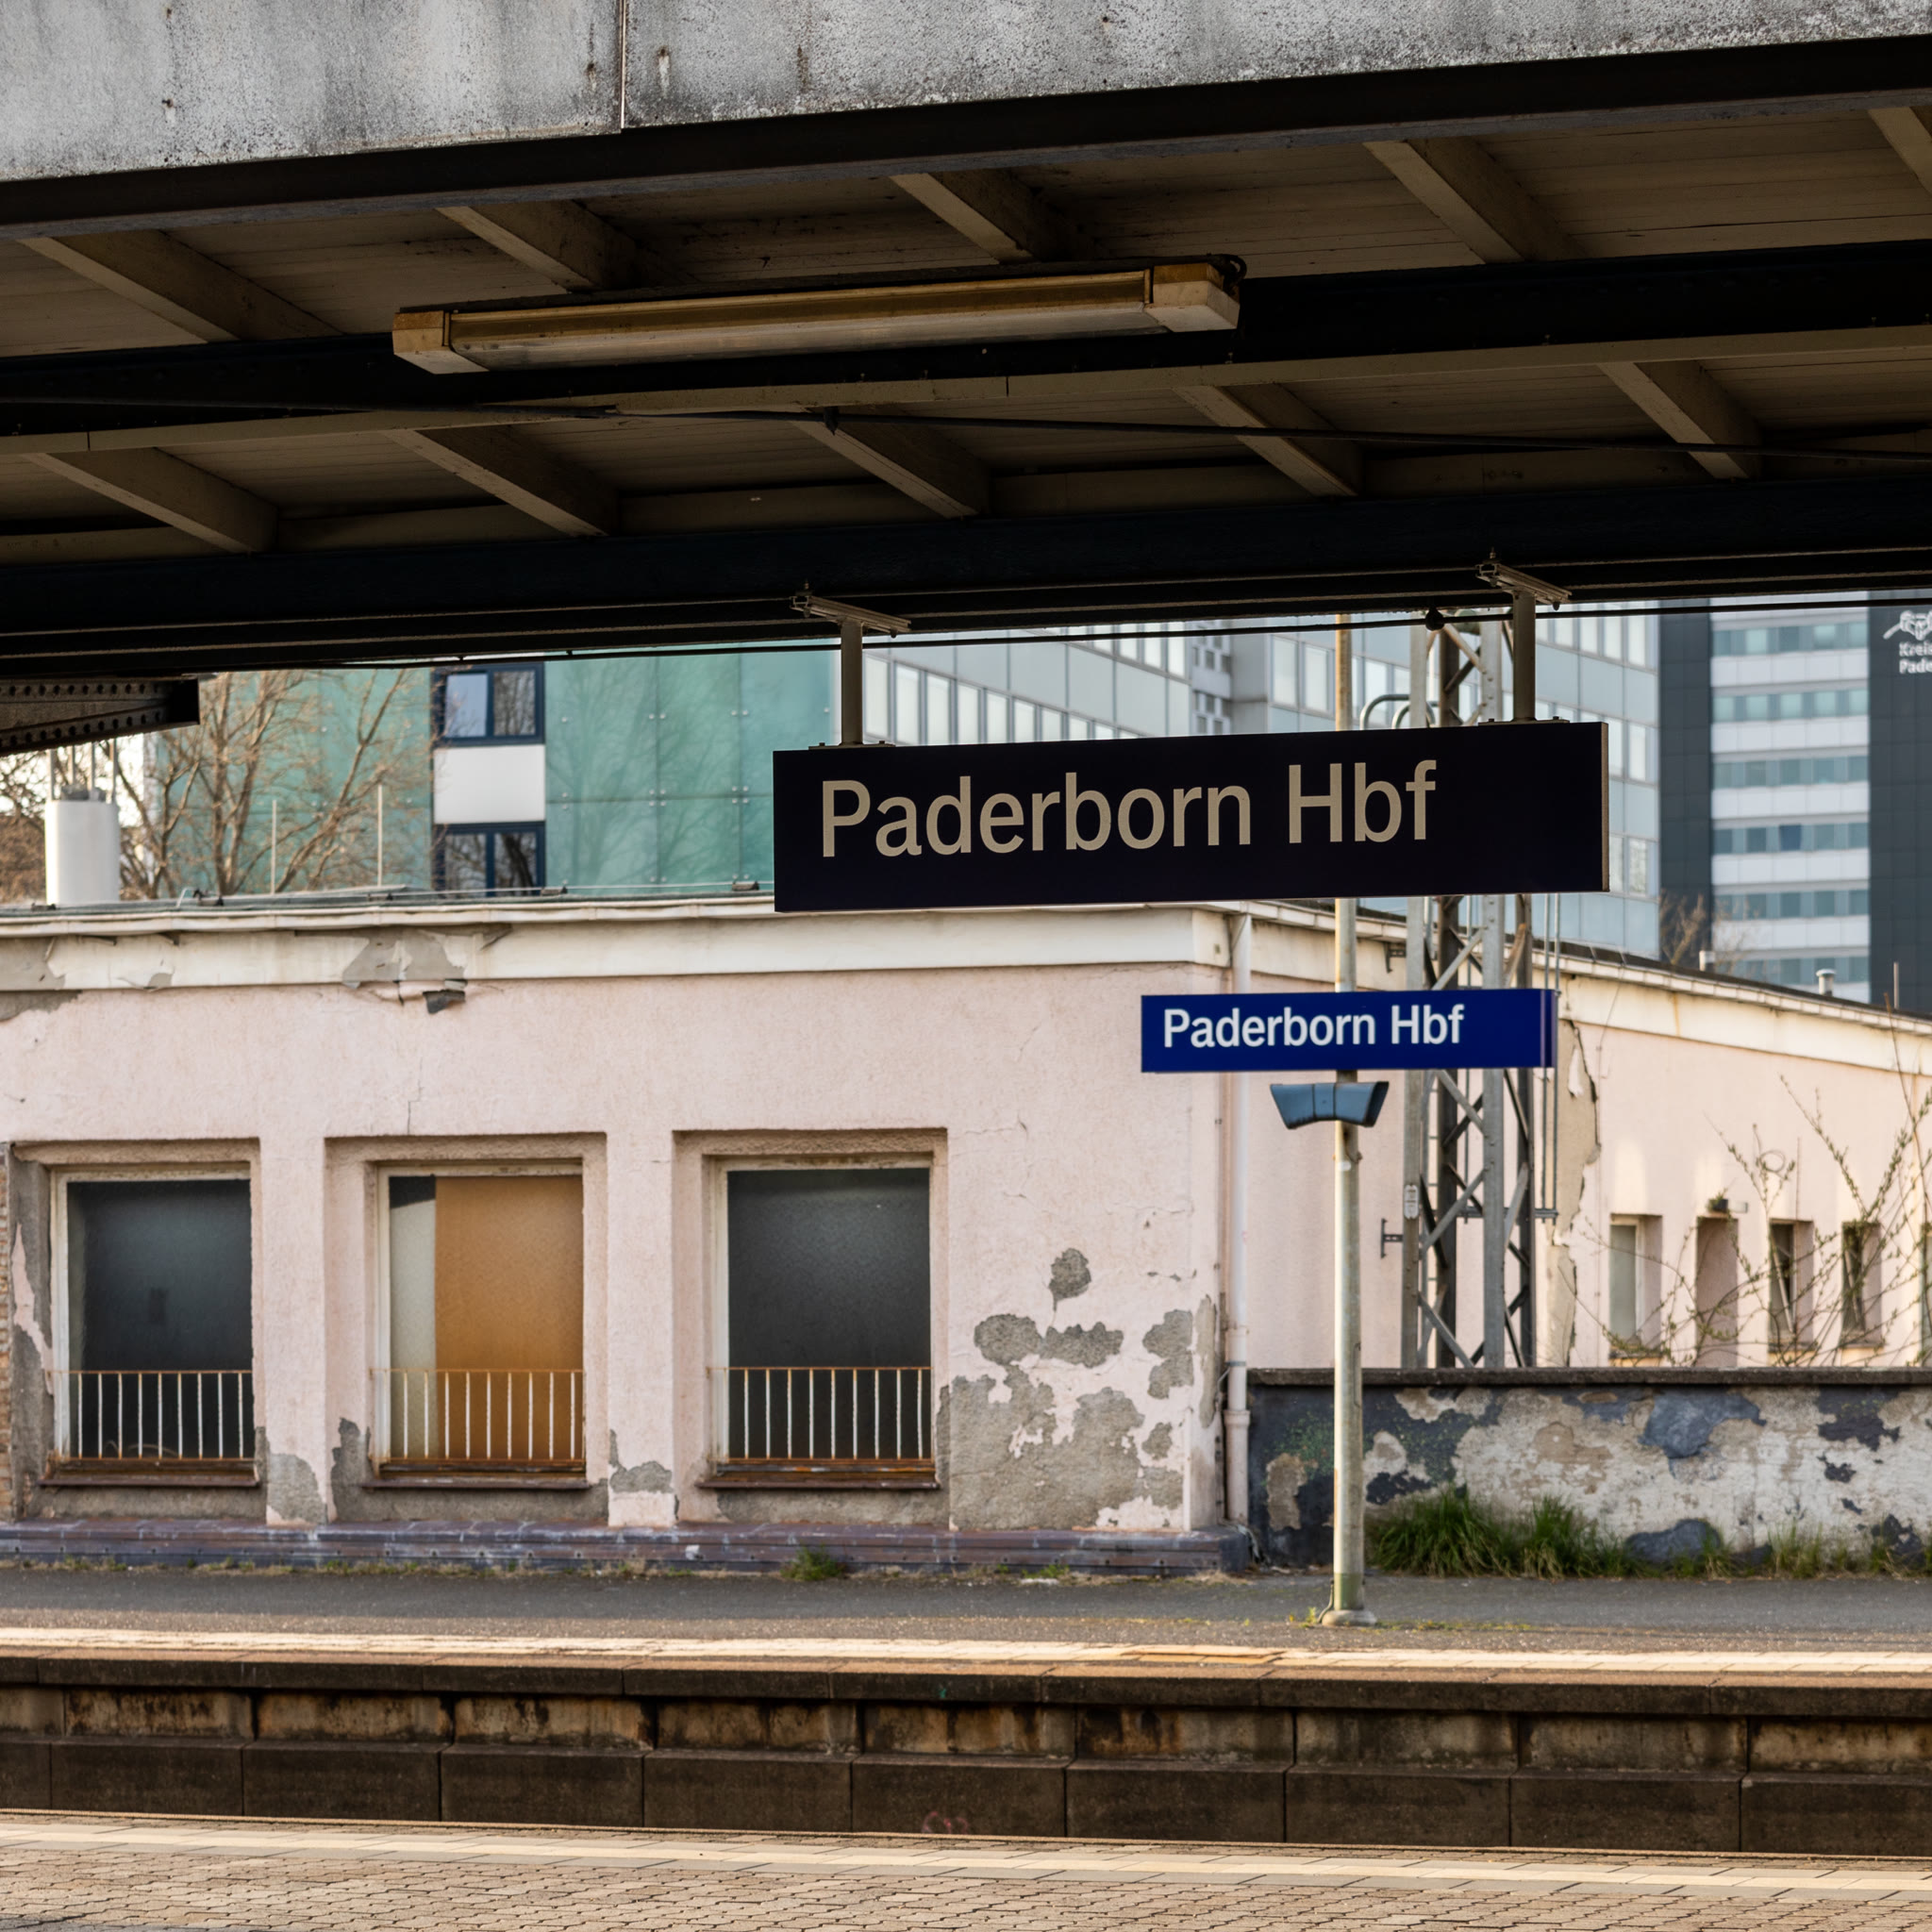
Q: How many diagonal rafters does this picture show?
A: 10